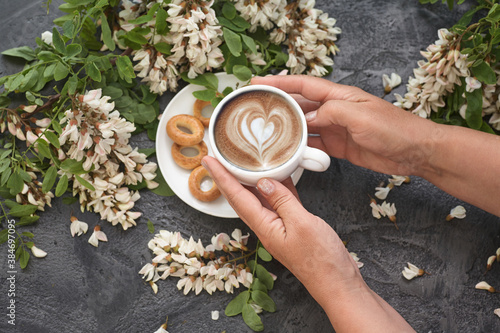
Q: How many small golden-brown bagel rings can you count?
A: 4